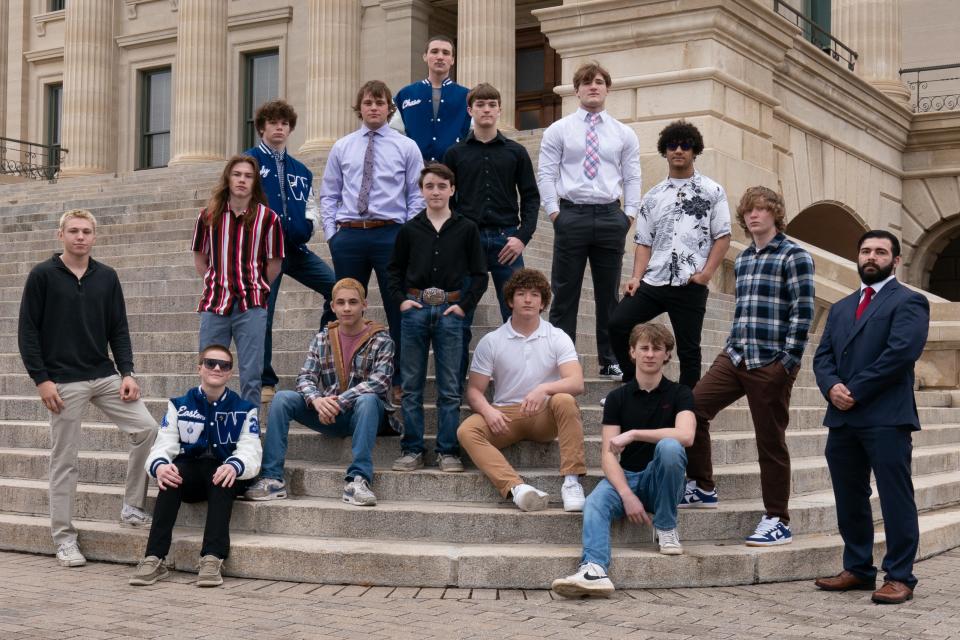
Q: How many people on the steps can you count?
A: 14